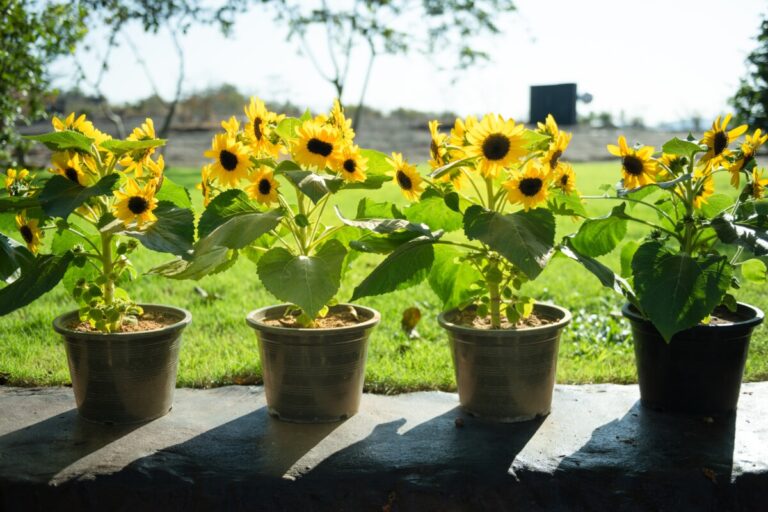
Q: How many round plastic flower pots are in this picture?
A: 4